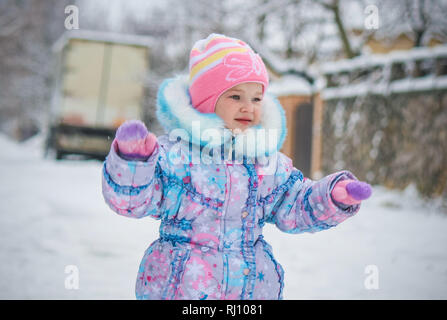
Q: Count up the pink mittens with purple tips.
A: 2